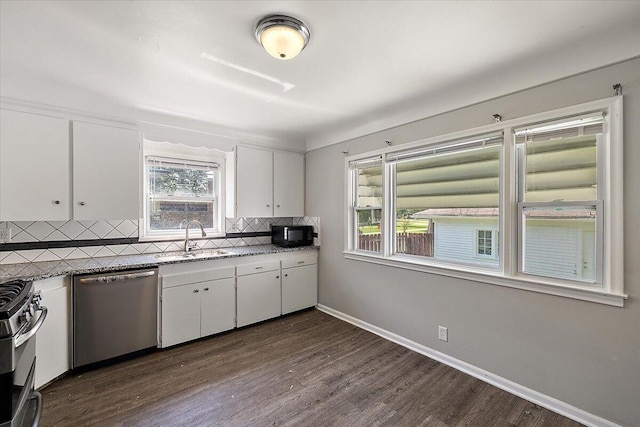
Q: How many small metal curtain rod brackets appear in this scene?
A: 4